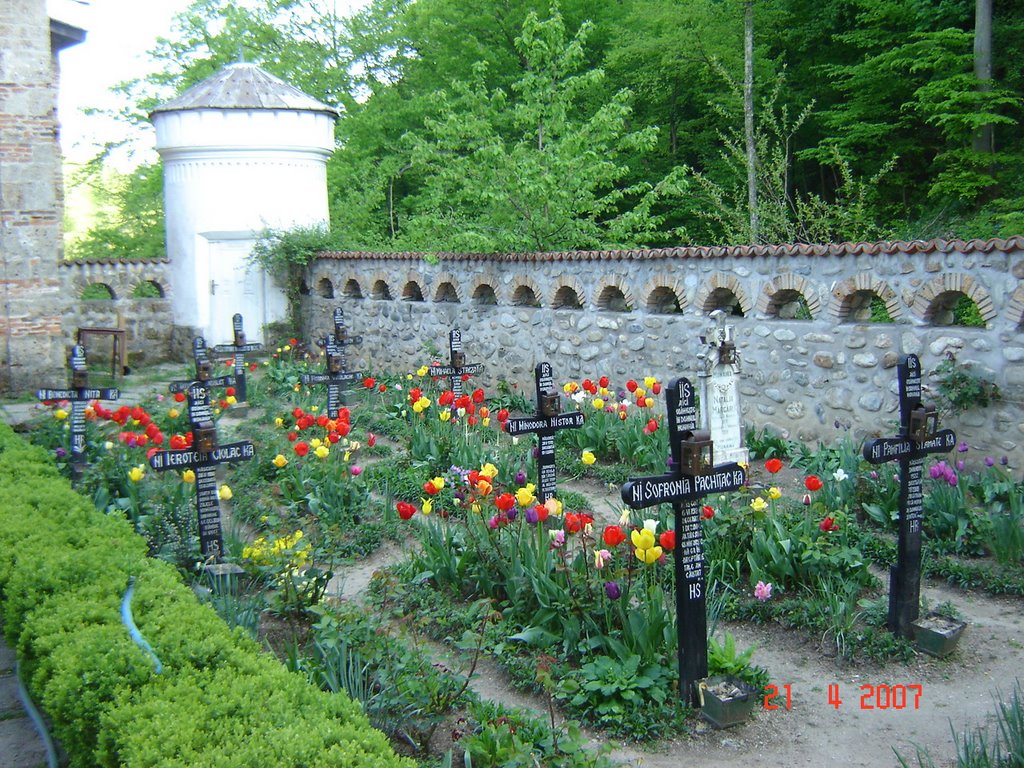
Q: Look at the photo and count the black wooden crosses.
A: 10